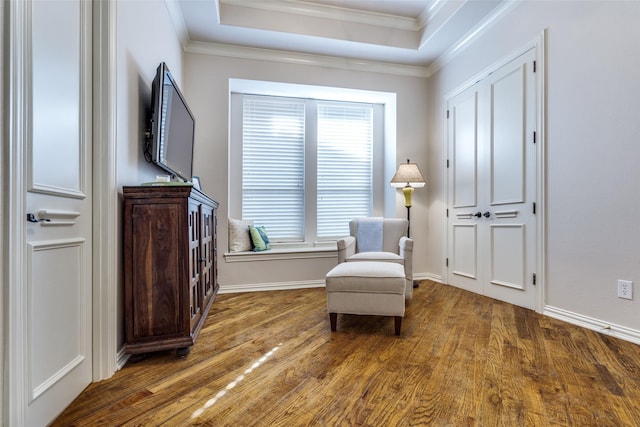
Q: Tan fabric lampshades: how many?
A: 1